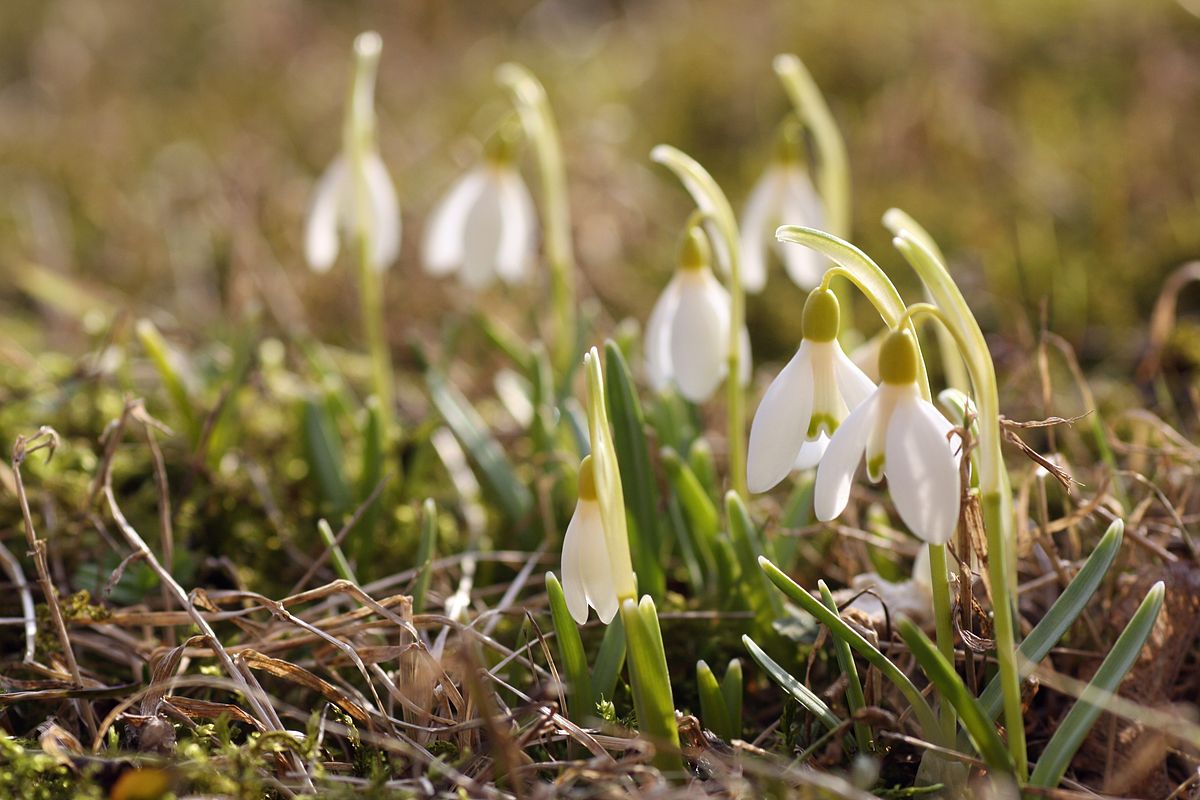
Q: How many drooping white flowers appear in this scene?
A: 7